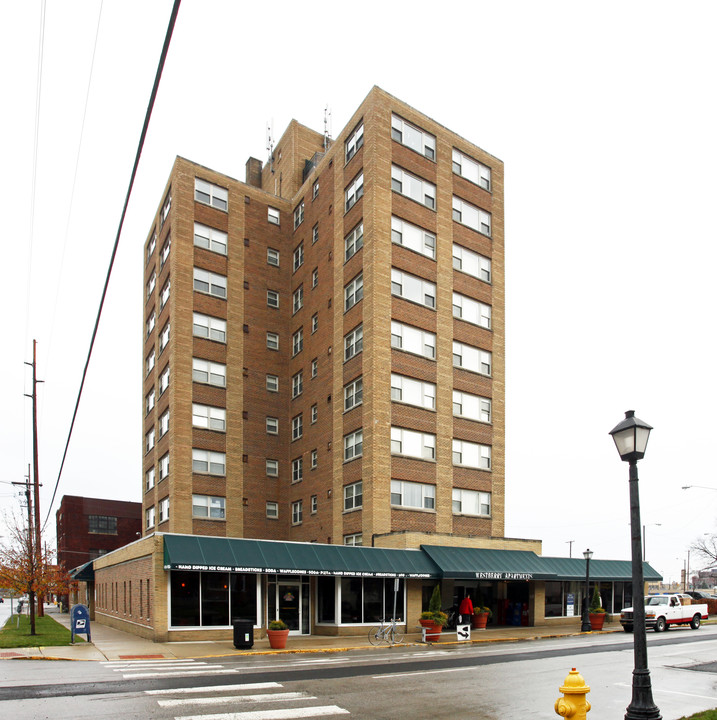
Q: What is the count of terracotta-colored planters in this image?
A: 4